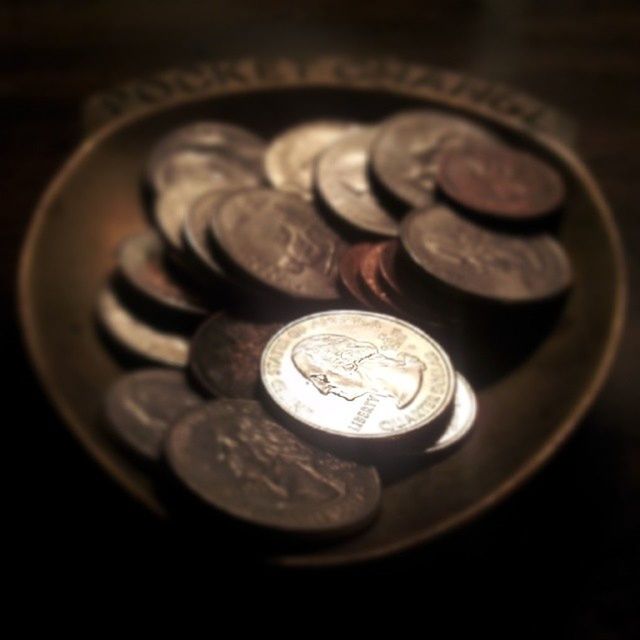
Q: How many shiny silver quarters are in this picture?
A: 1